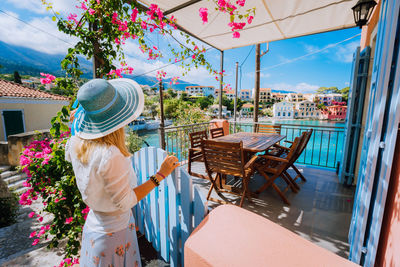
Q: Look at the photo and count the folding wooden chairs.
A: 6